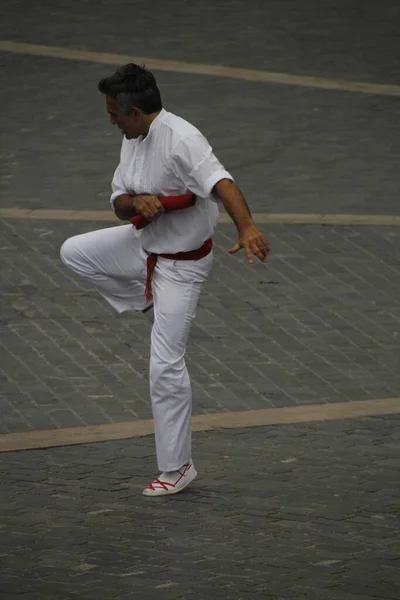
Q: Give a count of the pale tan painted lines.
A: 3